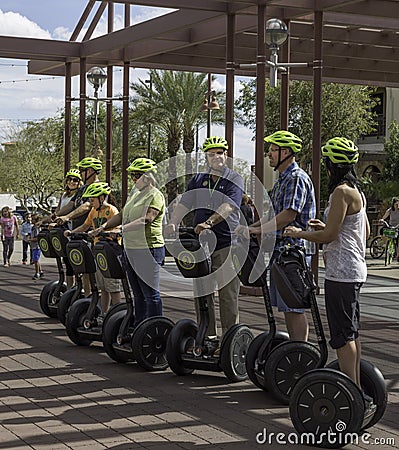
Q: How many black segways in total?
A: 7